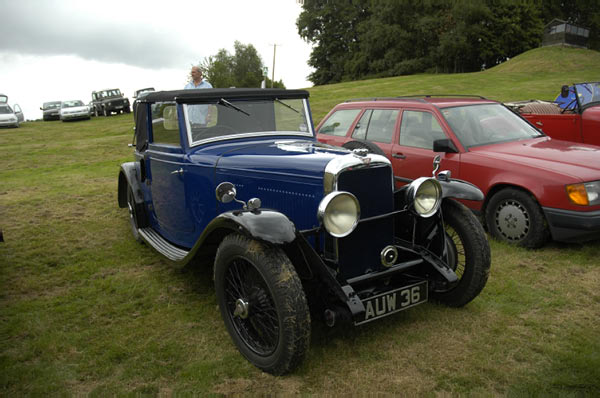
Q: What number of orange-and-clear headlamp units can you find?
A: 1